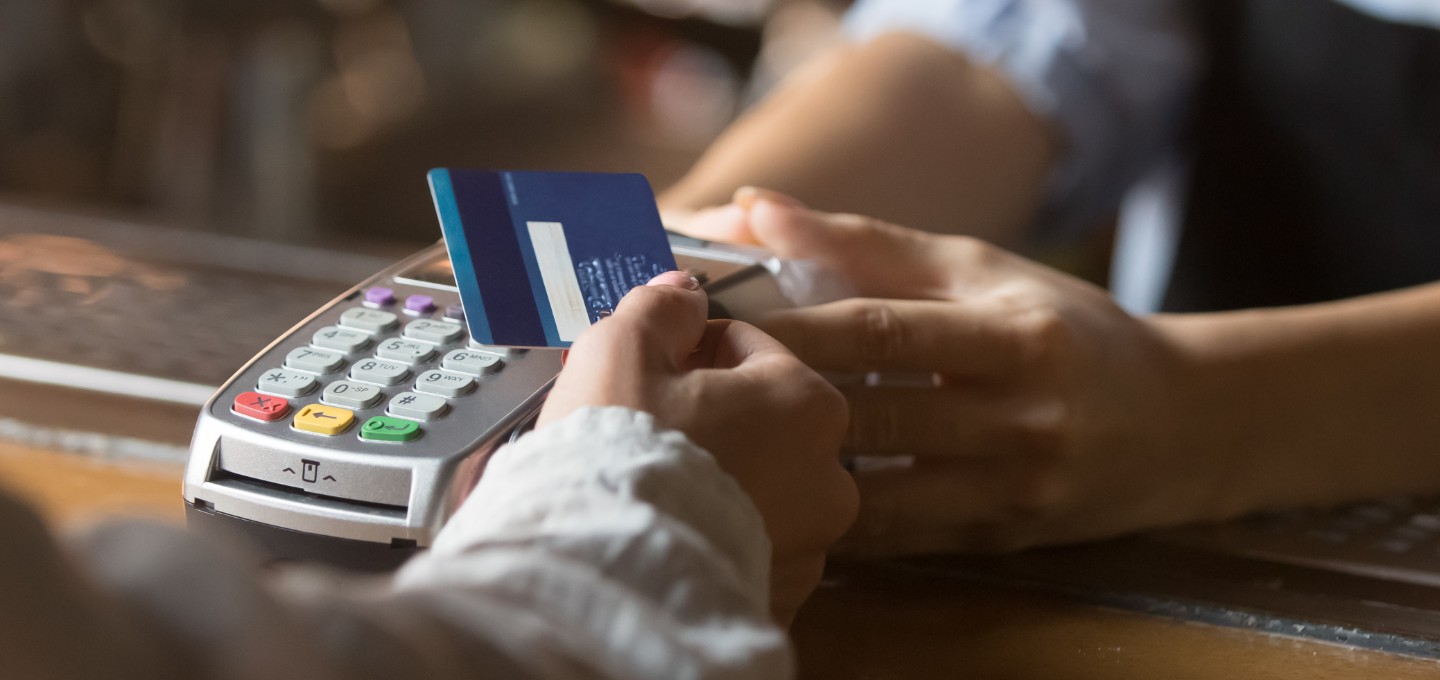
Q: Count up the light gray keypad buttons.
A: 12